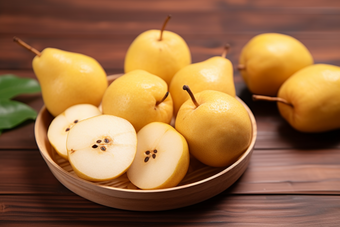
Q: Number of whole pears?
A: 7